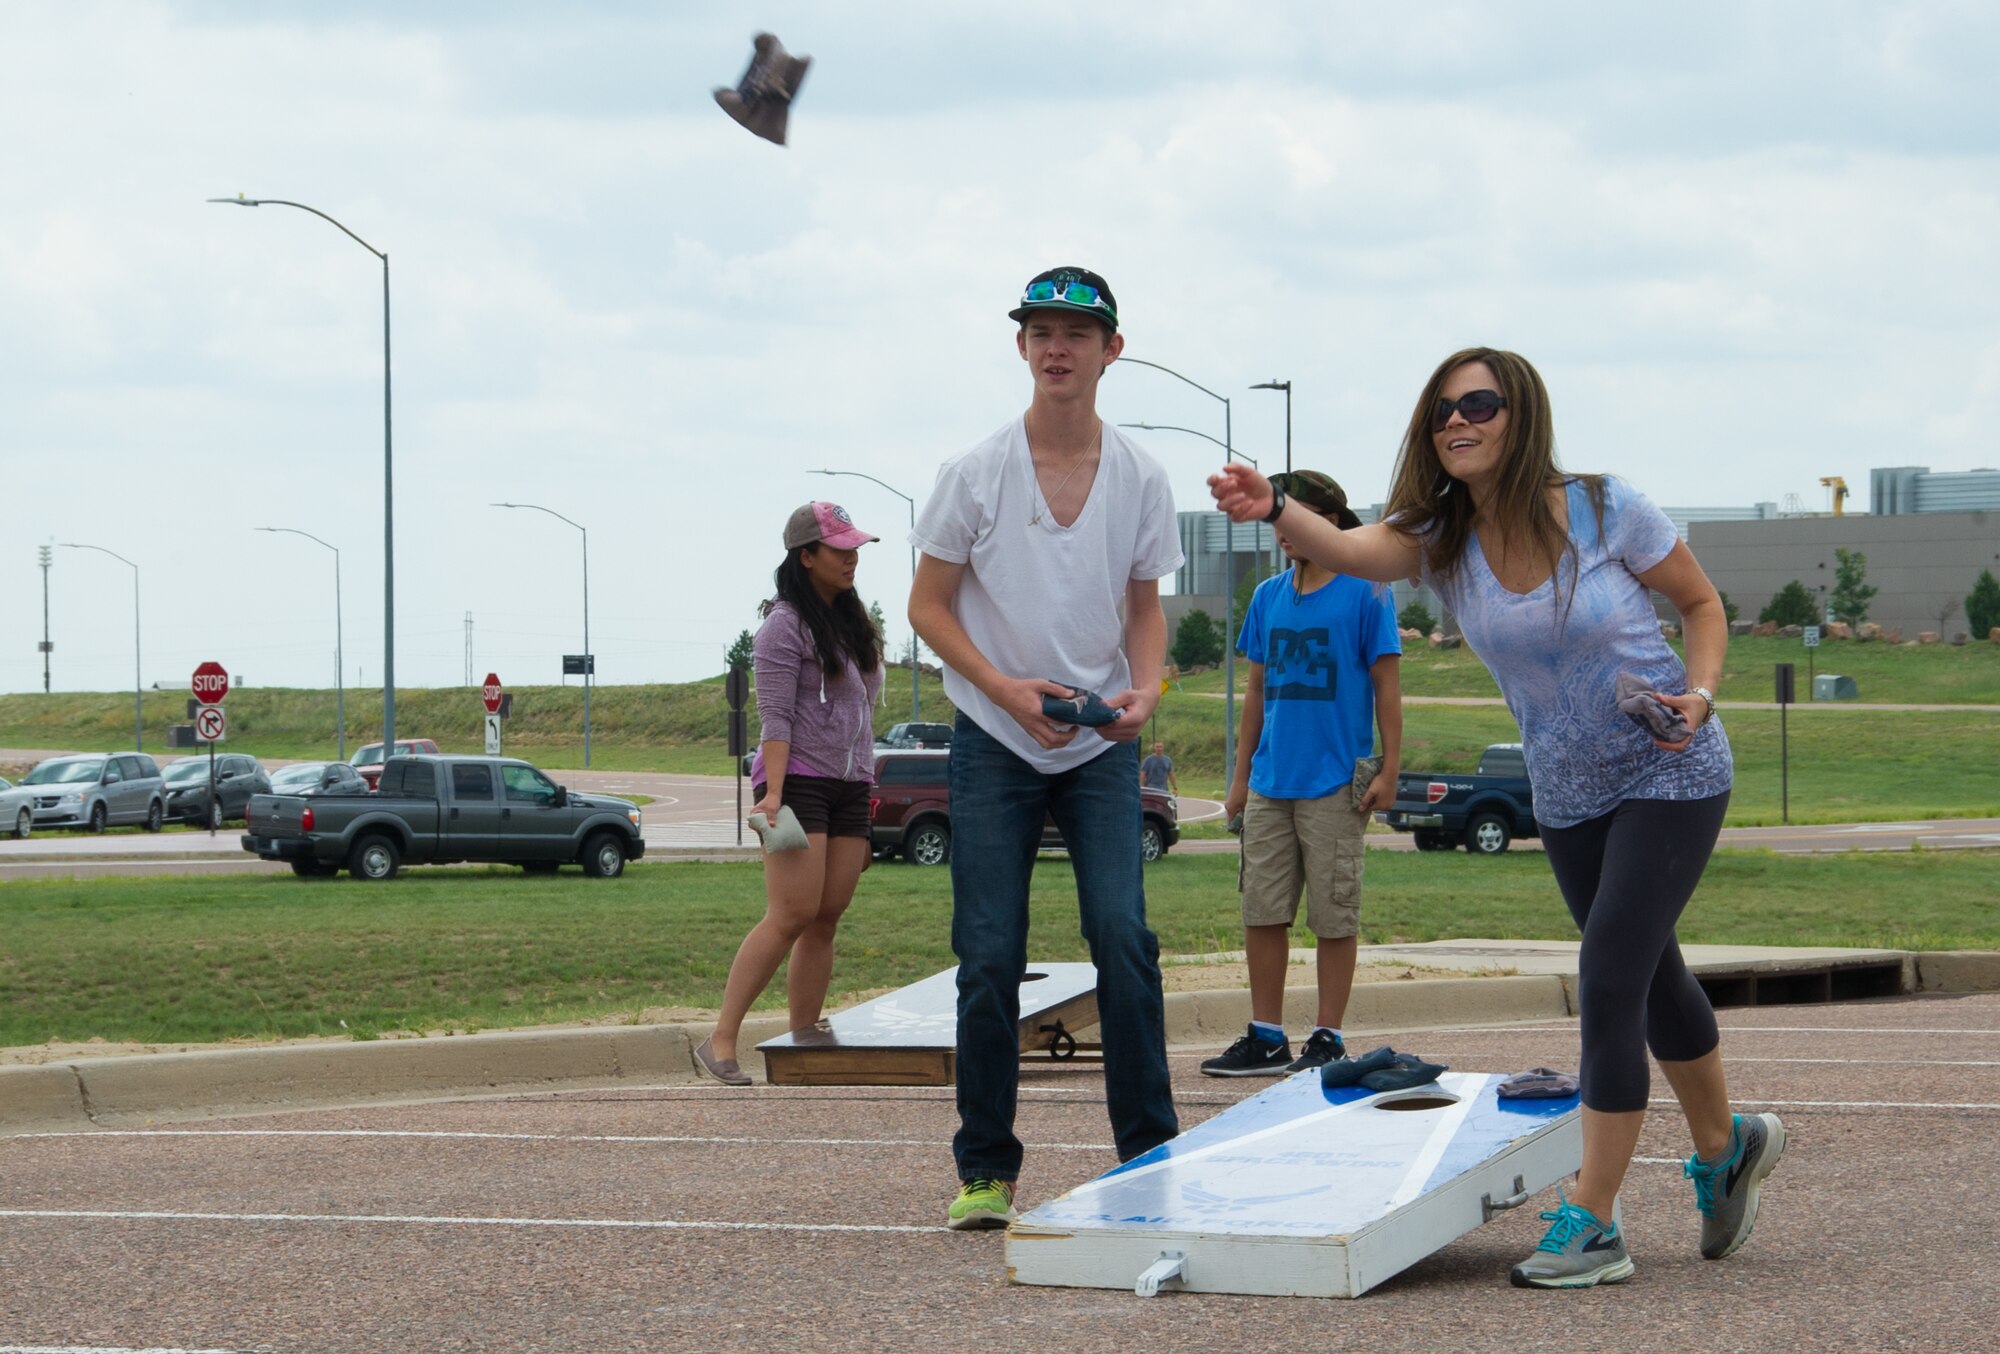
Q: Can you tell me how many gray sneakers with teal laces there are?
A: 2